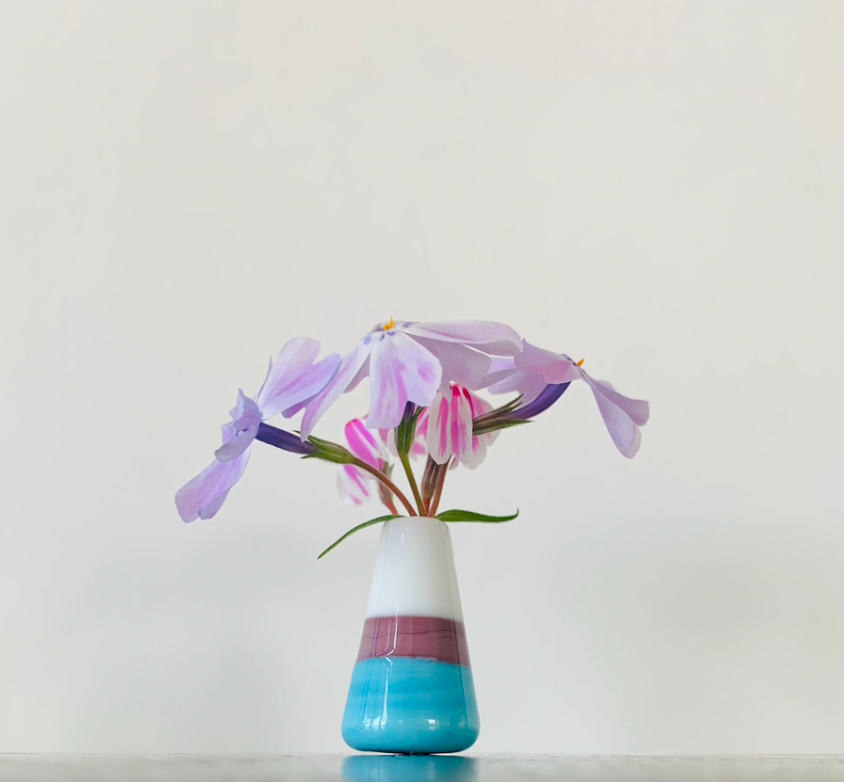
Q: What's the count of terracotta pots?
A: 0